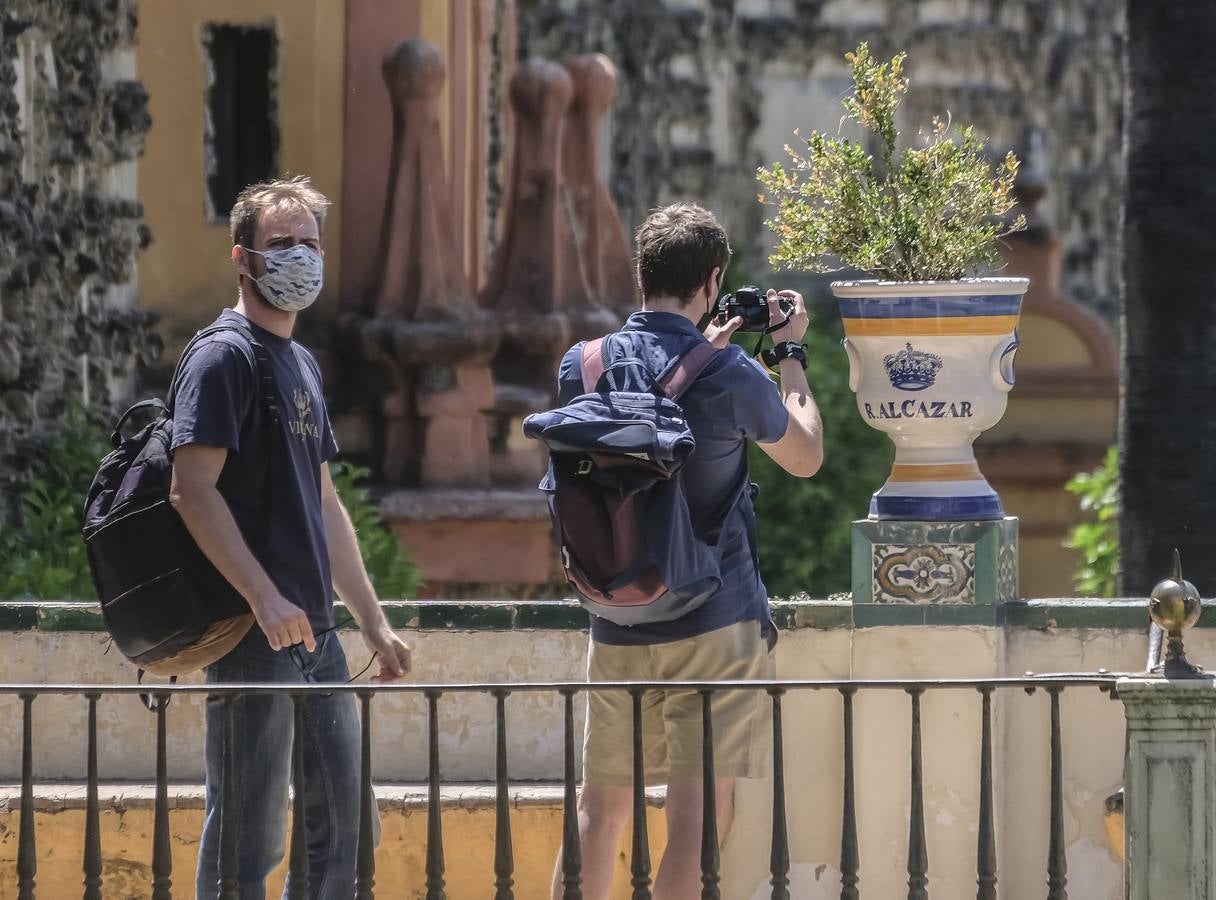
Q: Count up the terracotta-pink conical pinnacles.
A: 3